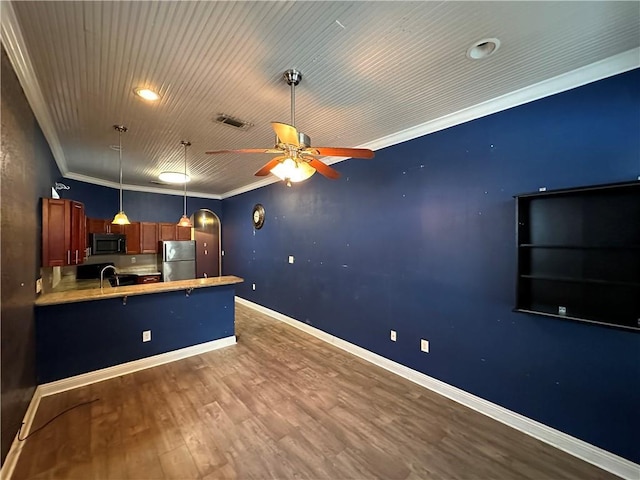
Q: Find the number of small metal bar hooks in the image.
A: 2